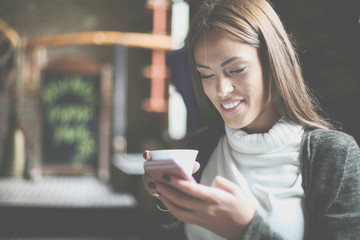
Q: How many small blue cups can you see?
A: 0